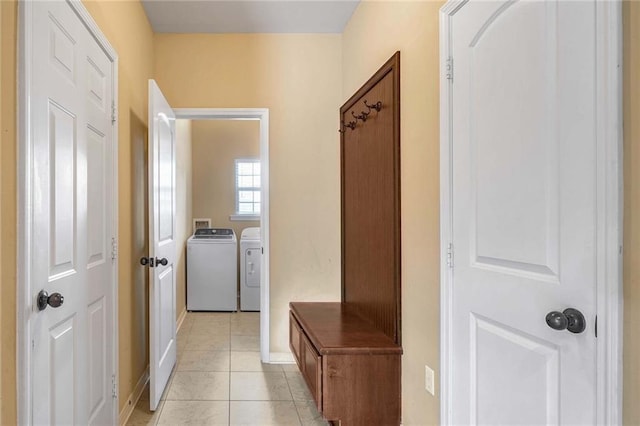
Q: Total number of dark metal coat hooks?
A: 3